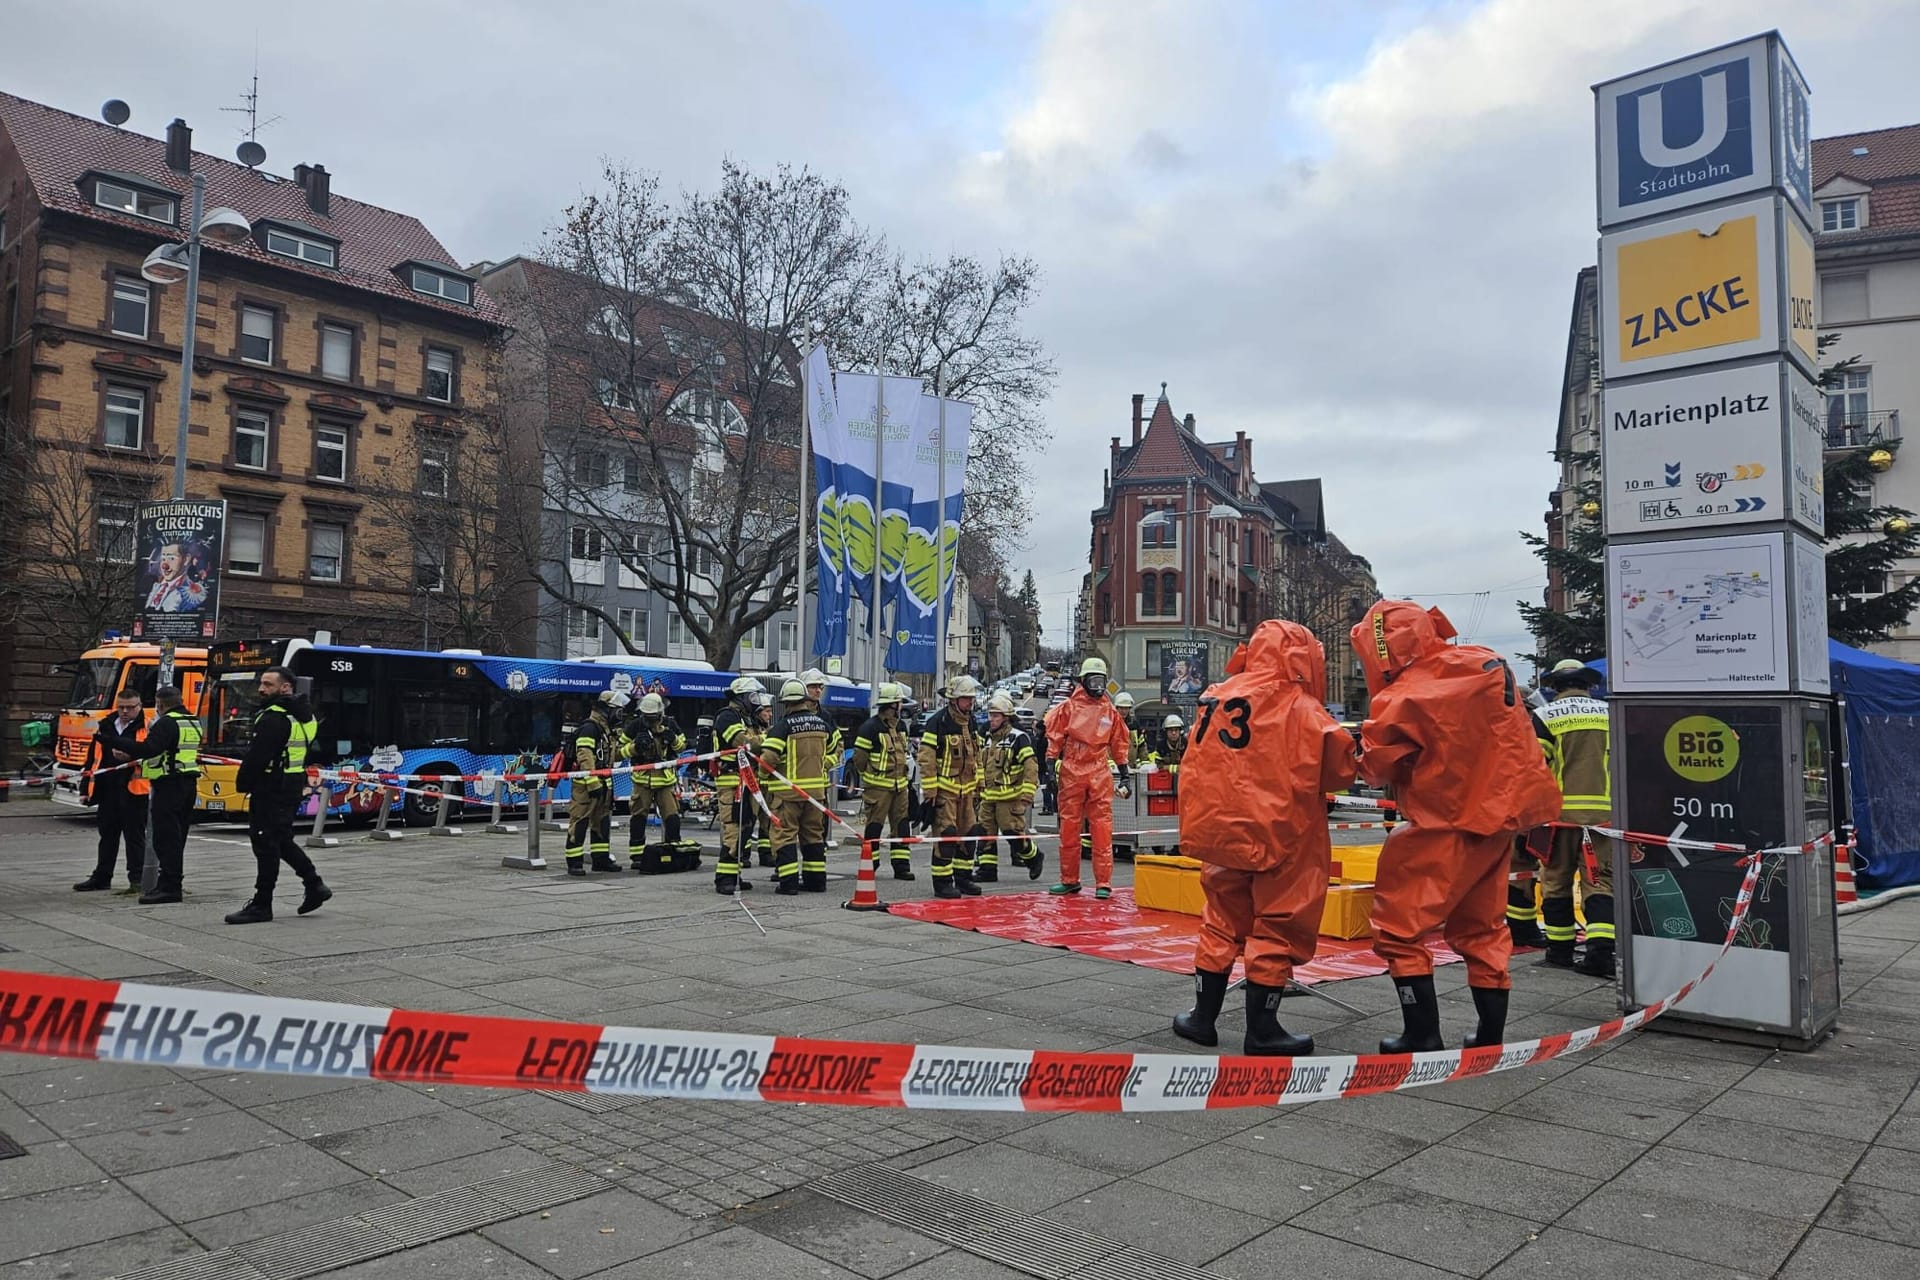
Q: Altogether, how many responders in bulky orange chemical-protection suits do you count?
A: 3